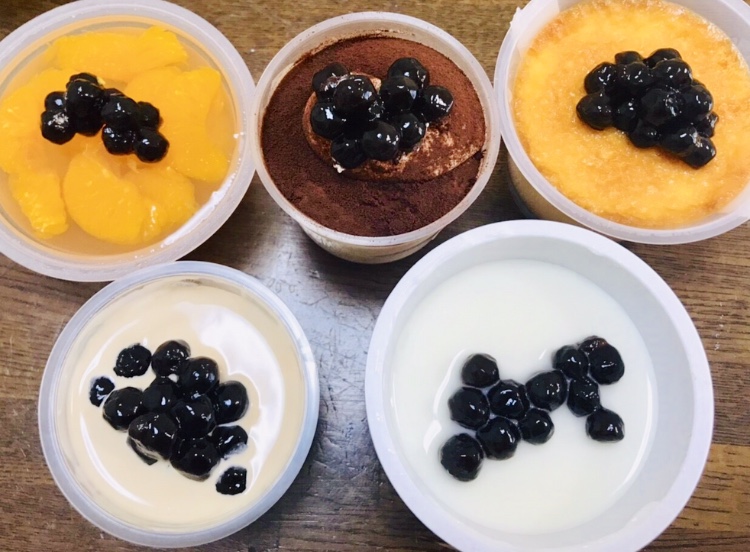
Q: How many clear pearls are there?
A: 0